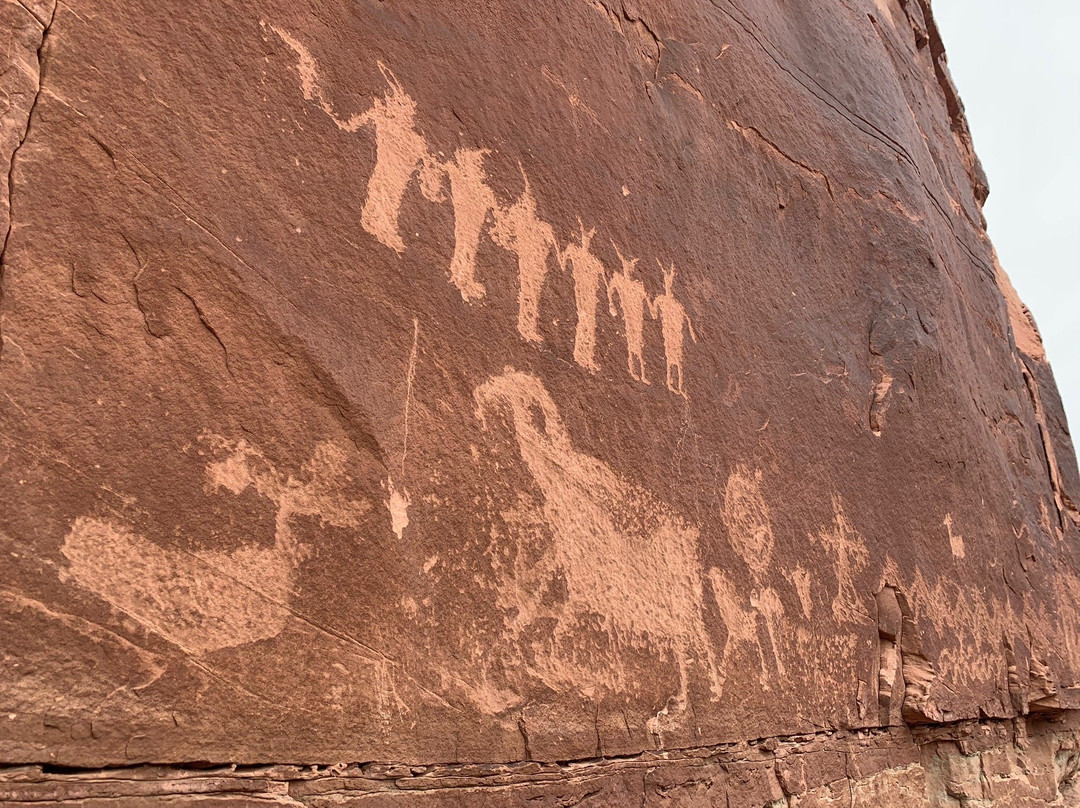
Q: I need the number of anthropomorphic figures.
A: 6